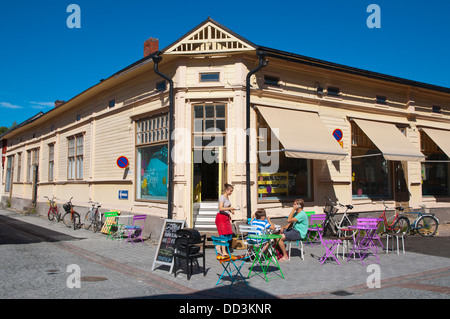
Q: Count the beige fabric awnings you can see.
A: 3